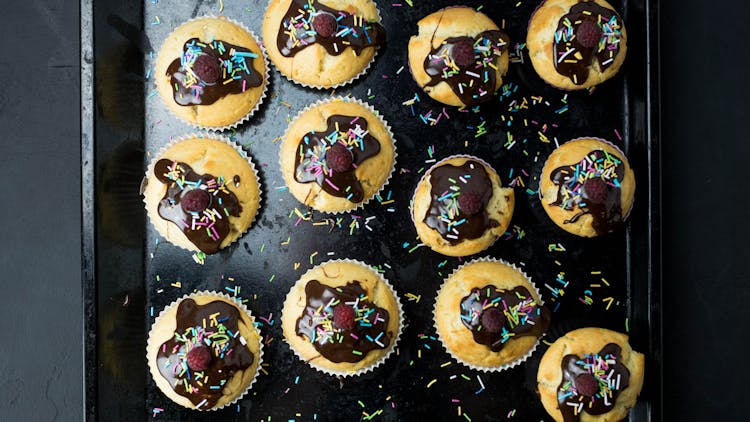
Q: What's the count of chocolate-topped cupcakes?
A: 12